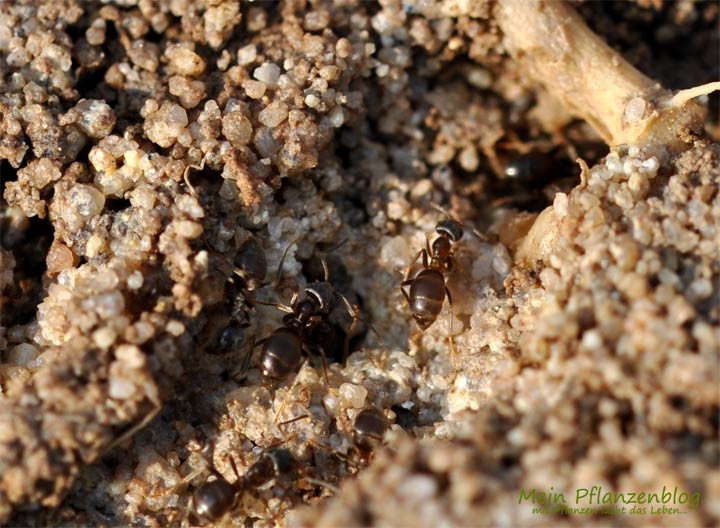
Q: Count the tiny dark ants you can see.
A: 6